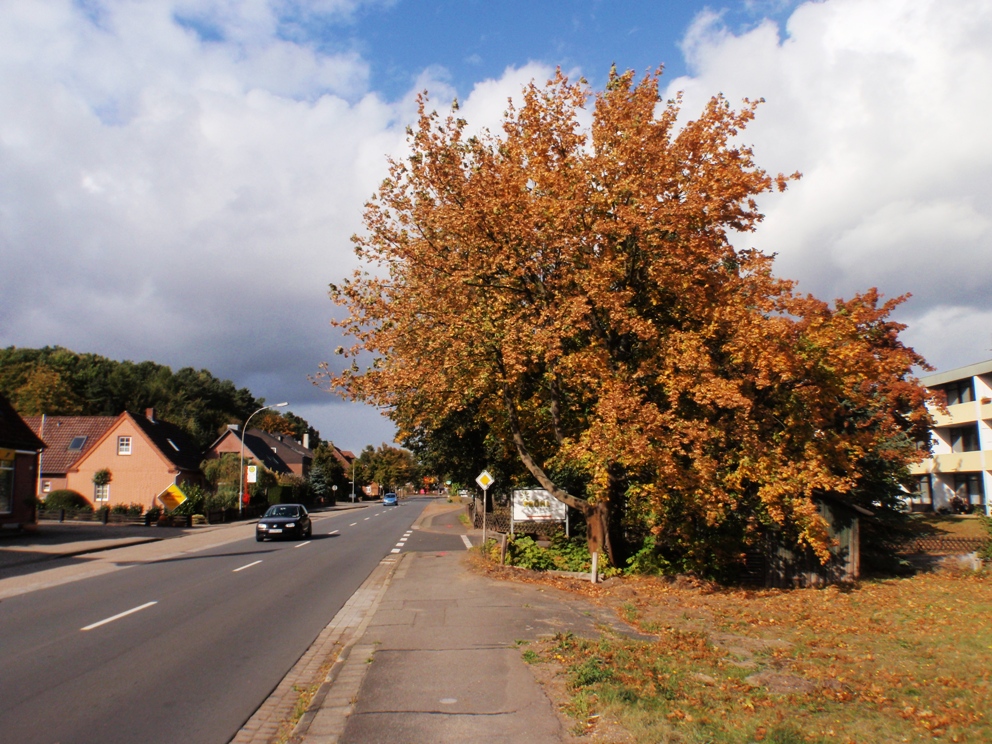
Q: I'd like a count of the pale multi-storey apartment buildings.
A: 1